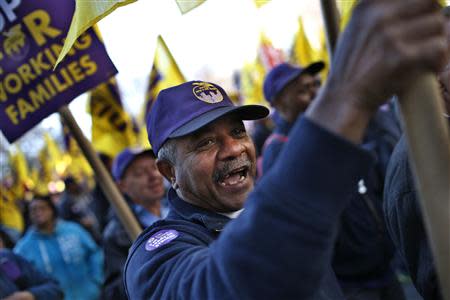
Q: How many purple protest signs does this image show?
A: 1